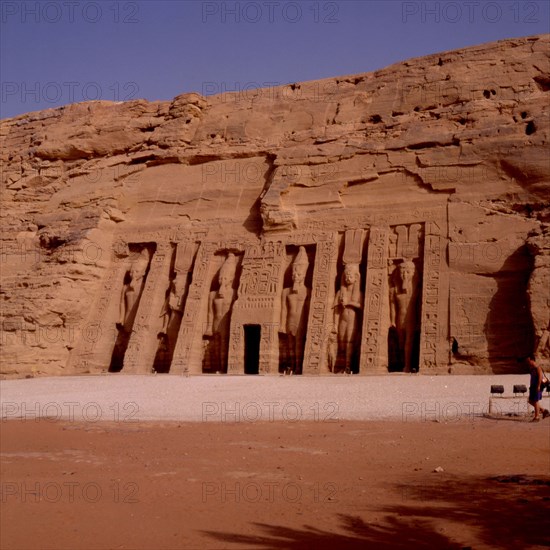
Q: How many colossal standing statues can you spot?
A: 6